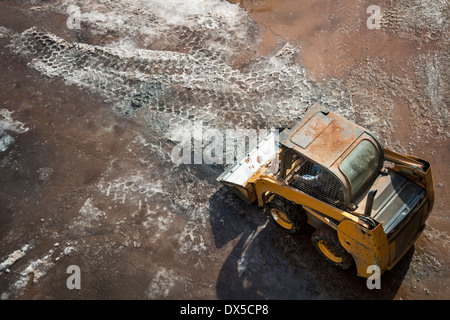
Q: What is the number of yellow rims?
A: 2